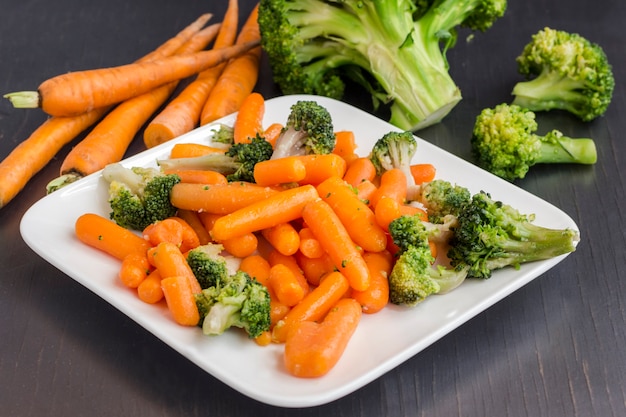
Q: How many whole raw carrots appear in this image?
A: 5